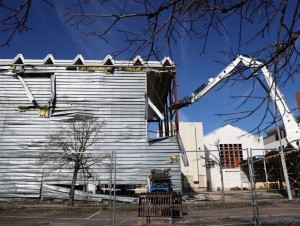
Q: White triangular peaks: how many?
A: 6